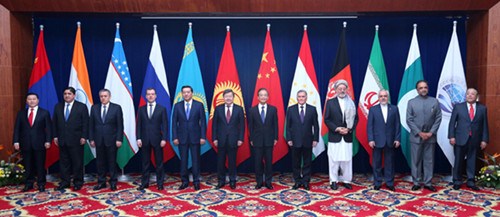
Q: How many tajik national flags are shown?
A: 1